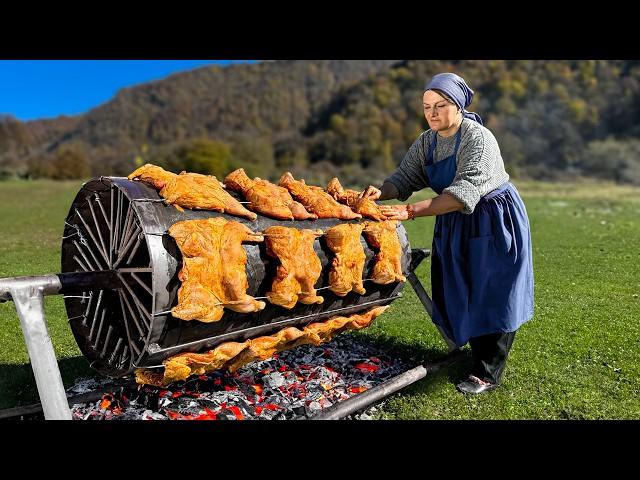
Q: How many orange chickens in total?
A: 12